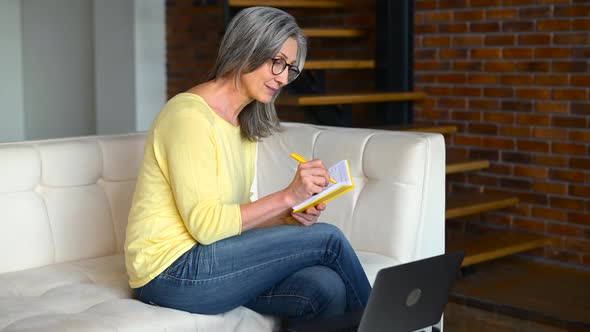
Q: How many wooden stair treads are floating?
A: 8